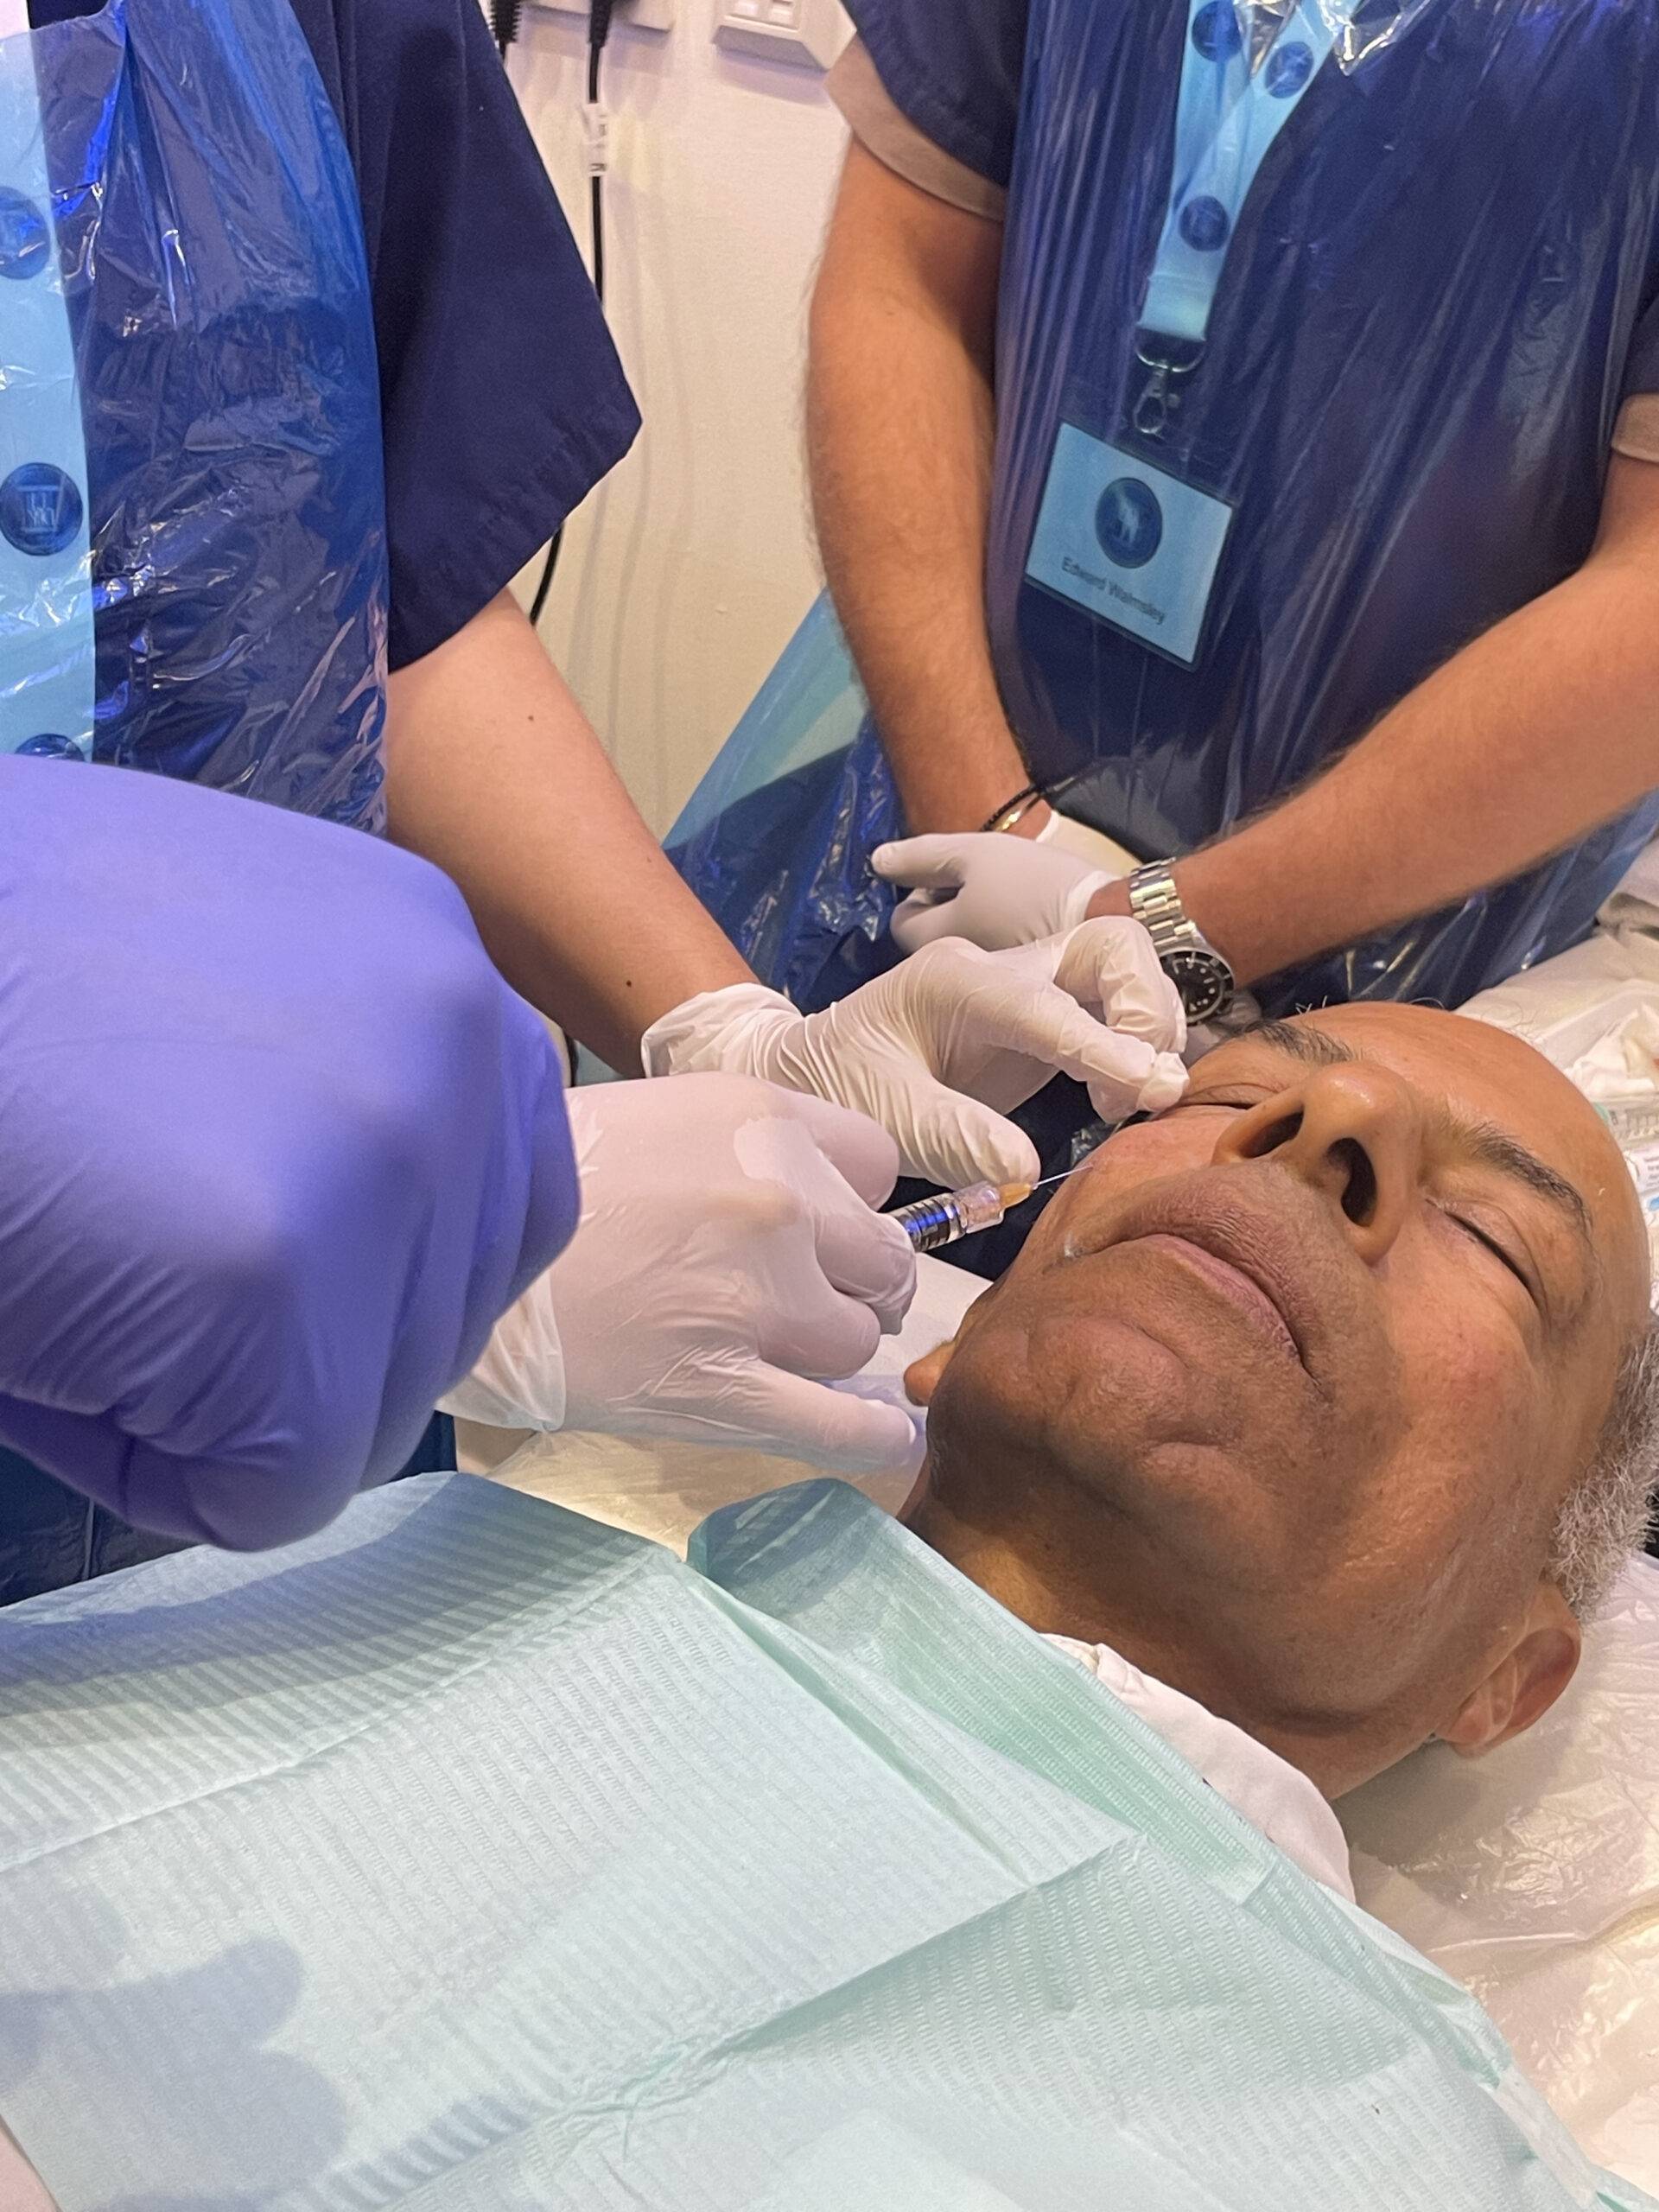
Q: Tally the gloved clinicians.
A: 3